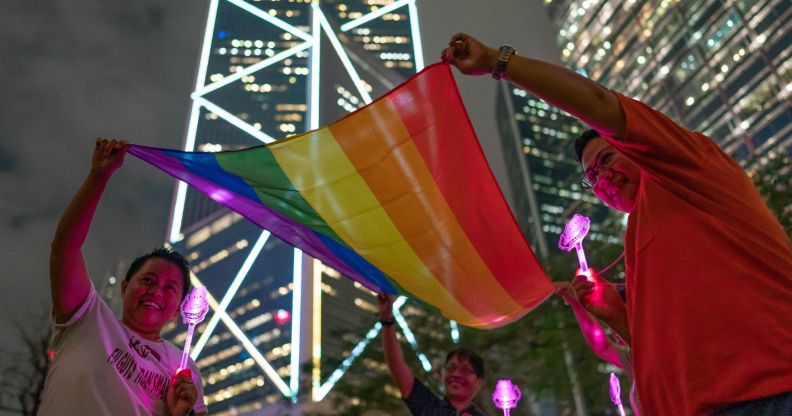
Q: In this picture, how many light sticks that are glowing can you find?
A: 4